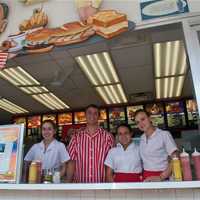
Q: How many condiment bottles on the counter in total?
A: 5